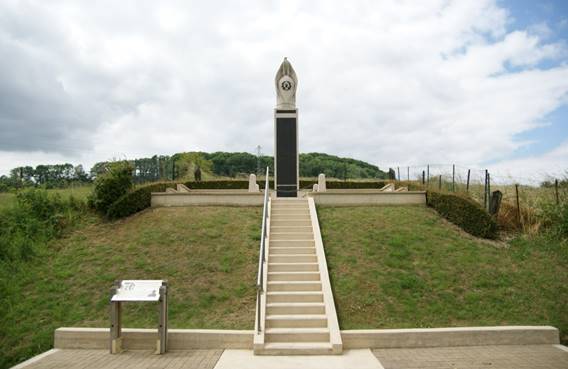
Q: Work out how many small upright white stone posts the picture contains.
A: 2